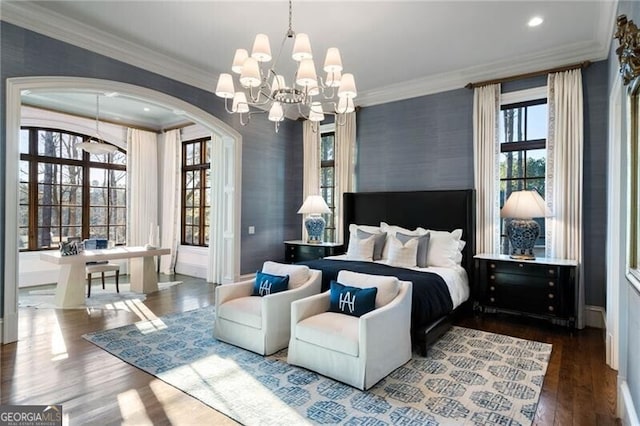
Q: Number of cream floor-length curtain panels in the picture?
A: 7